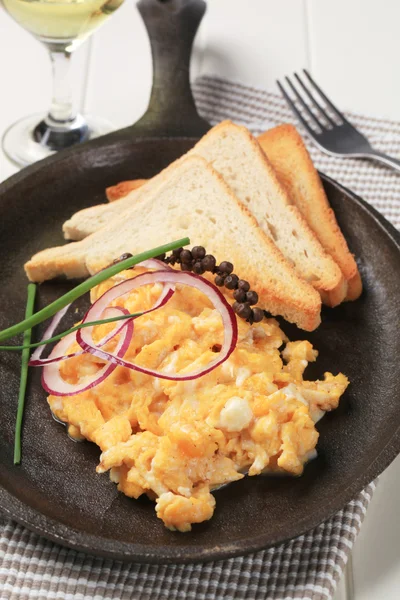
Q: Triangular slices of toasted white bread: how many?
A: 3